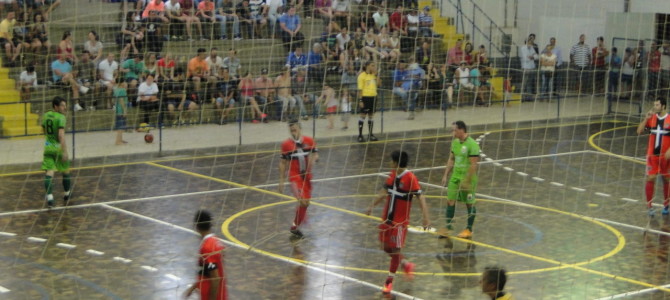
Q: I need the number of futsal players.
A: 6